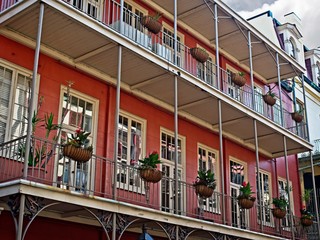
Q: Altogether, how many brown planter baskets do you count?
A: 11